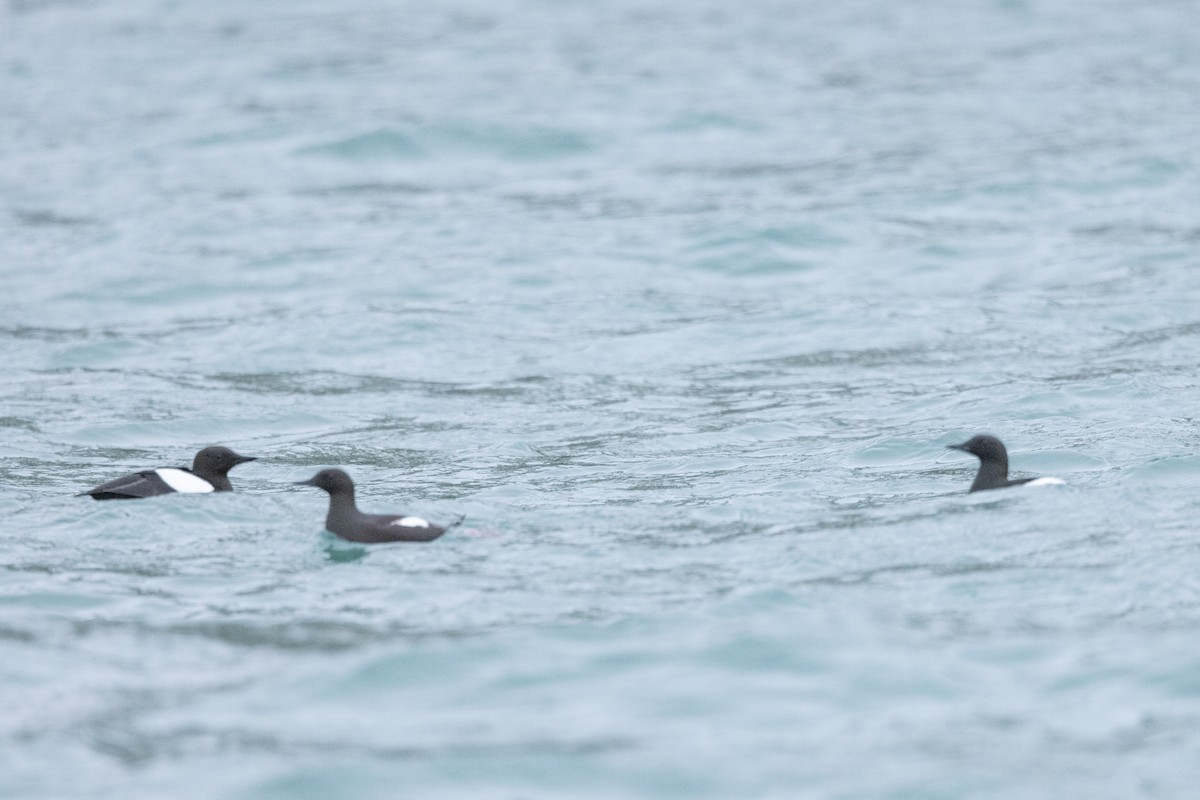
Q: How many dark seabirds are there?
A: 3